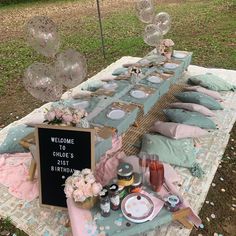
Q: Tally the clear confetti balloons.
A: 6